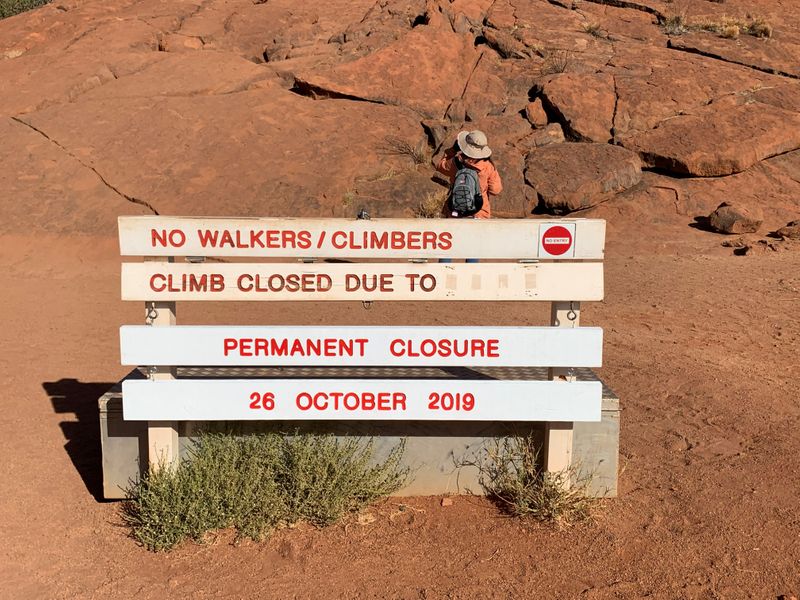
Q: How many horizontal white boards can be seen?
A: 4